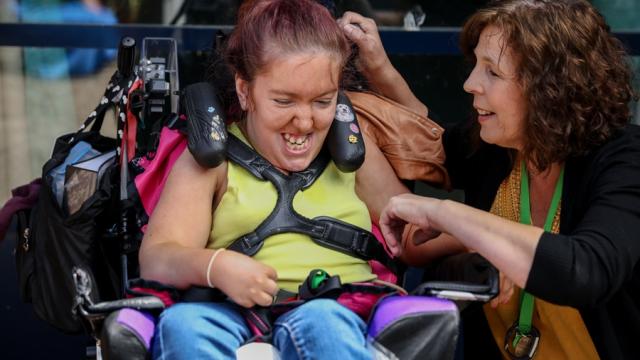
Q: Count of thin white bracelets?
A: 1